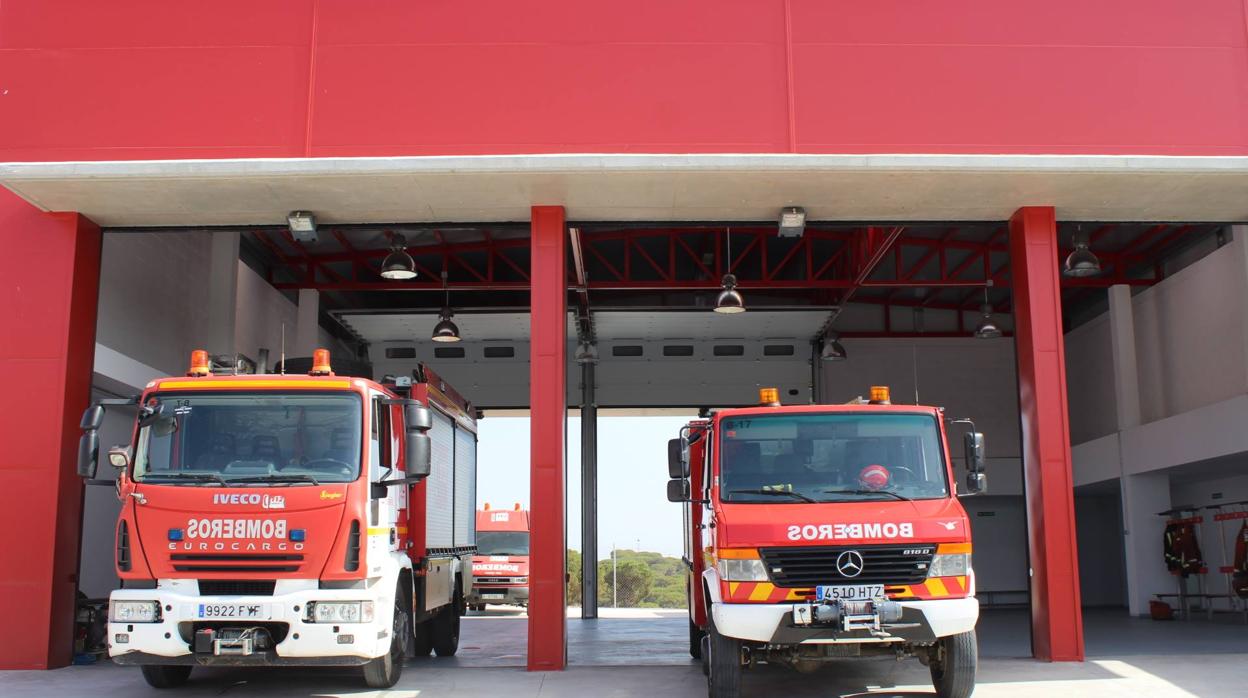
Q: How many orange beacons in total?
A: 6